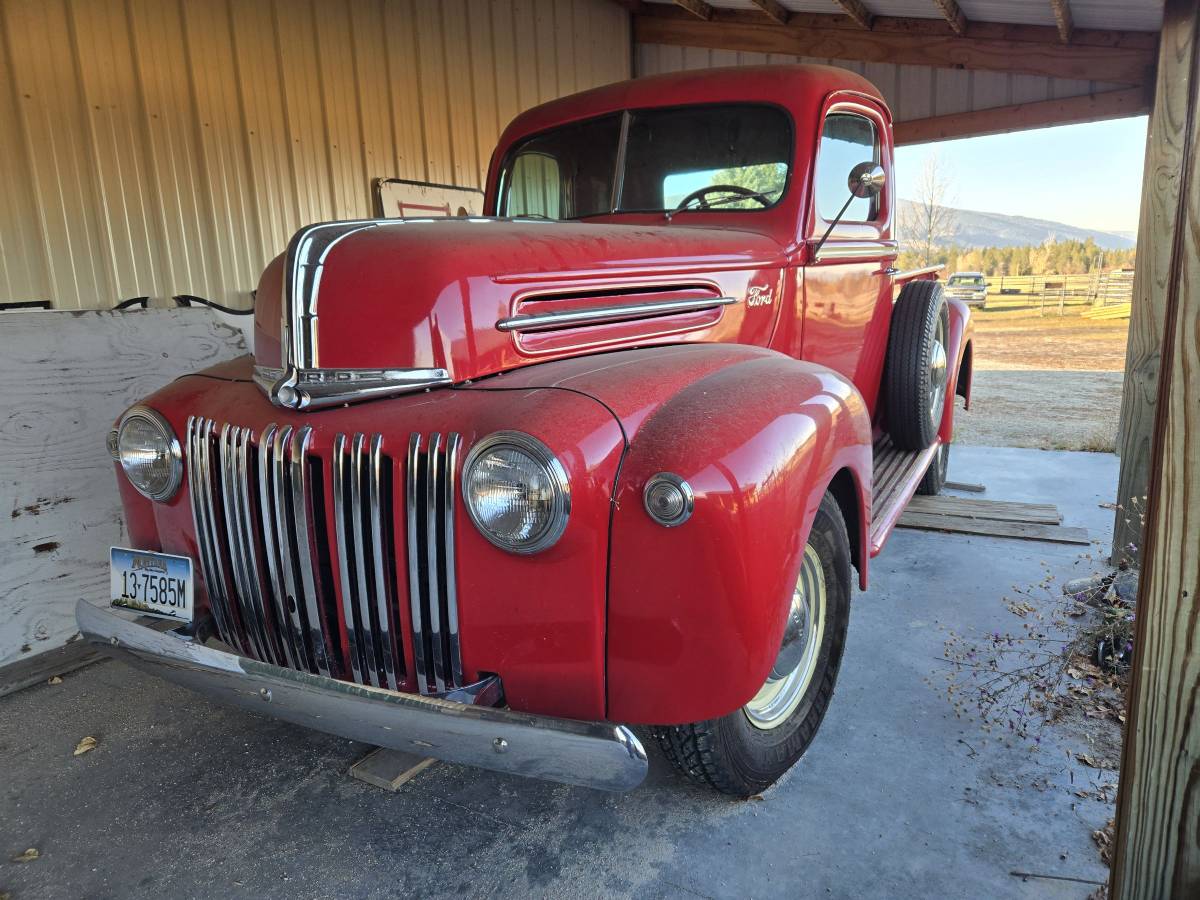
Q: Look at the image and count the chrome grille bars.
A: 15